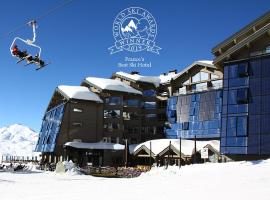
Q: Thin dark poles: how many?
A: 5